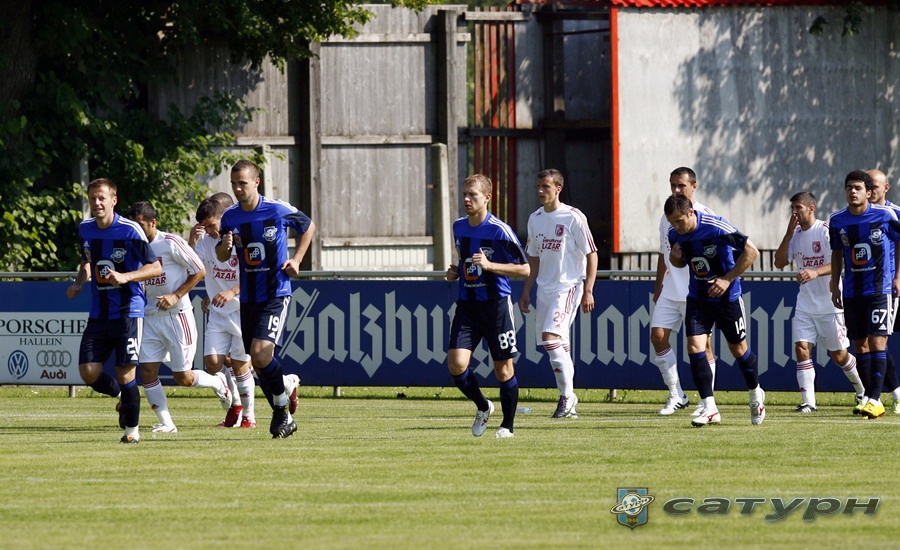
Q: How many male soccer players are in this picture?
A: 12